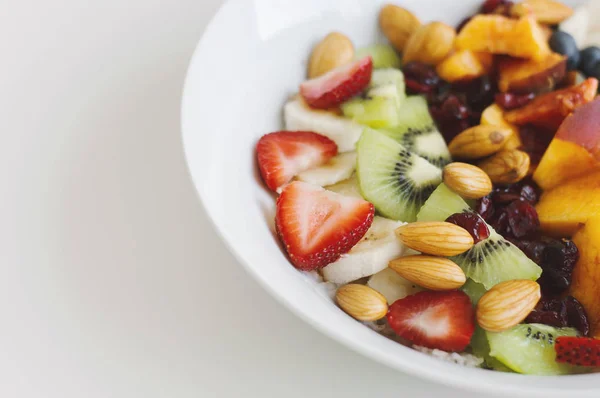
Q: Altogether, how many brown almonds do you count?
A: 11